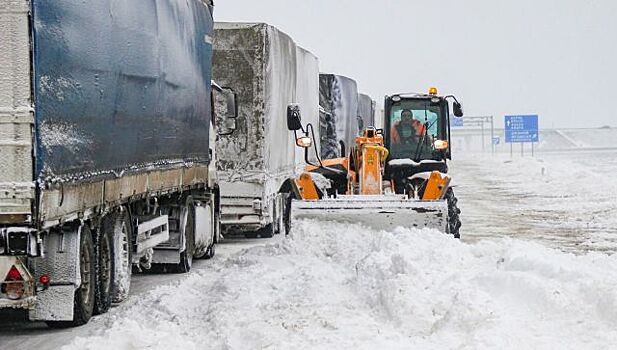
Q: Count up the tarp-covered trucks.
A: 4